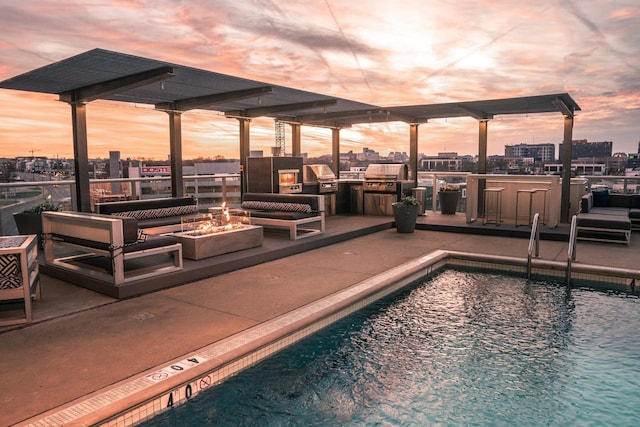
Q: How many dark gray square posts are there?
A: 8